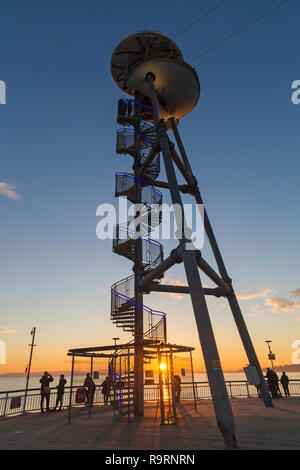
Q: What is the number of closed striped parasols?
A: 0